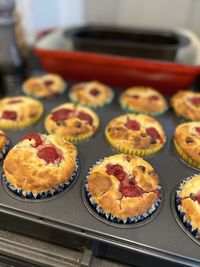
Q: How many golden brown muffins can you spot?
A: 12